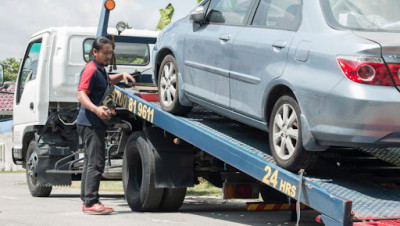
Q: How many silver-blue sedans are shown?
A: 1